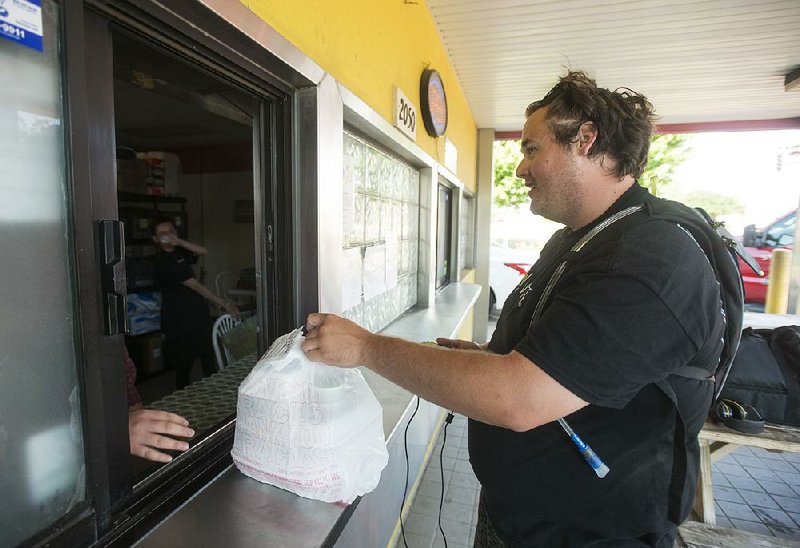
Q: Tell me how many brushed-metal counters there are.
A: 1